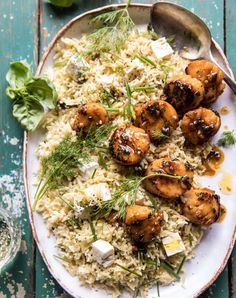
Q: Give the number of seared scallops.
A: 9